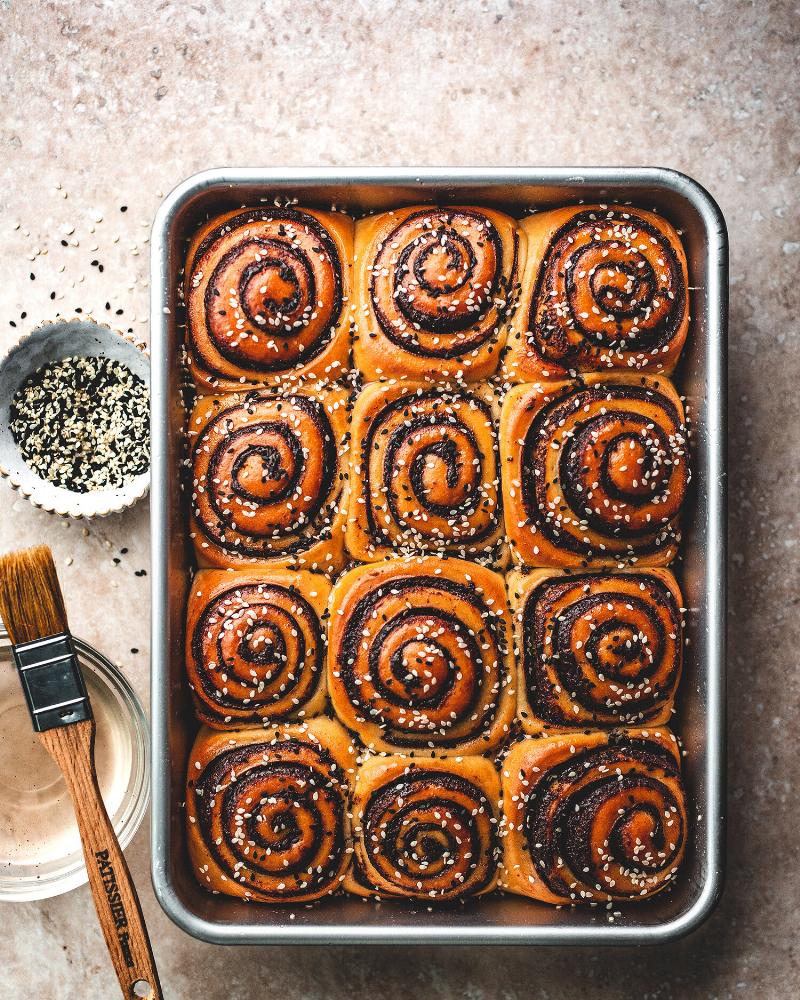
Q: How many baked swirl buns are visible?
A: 12